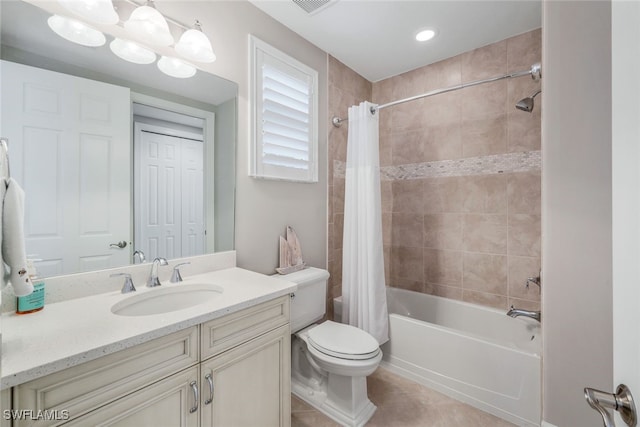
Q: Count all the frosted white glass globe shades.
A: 3